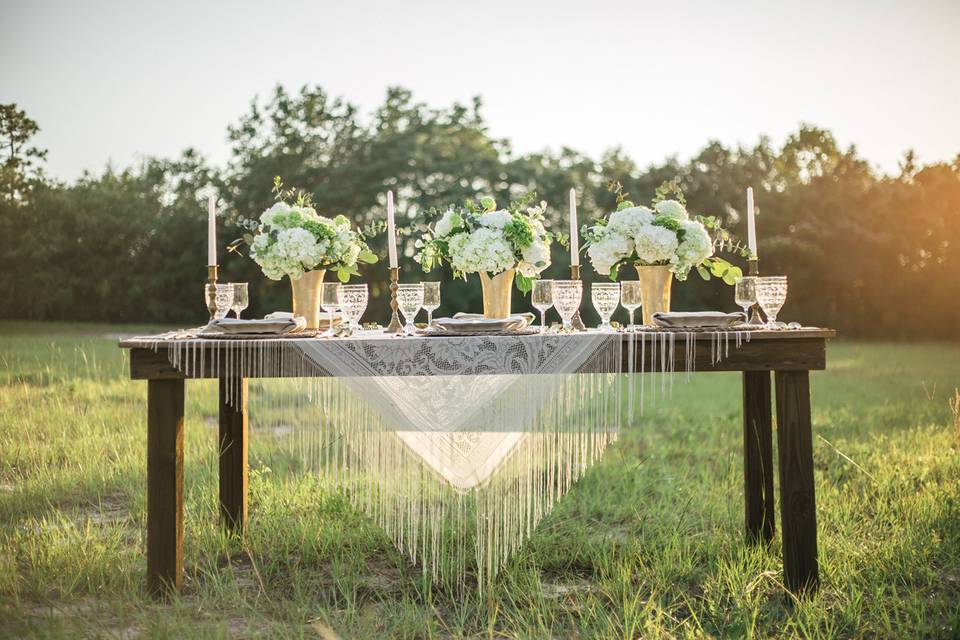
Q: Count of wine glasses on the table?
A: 12